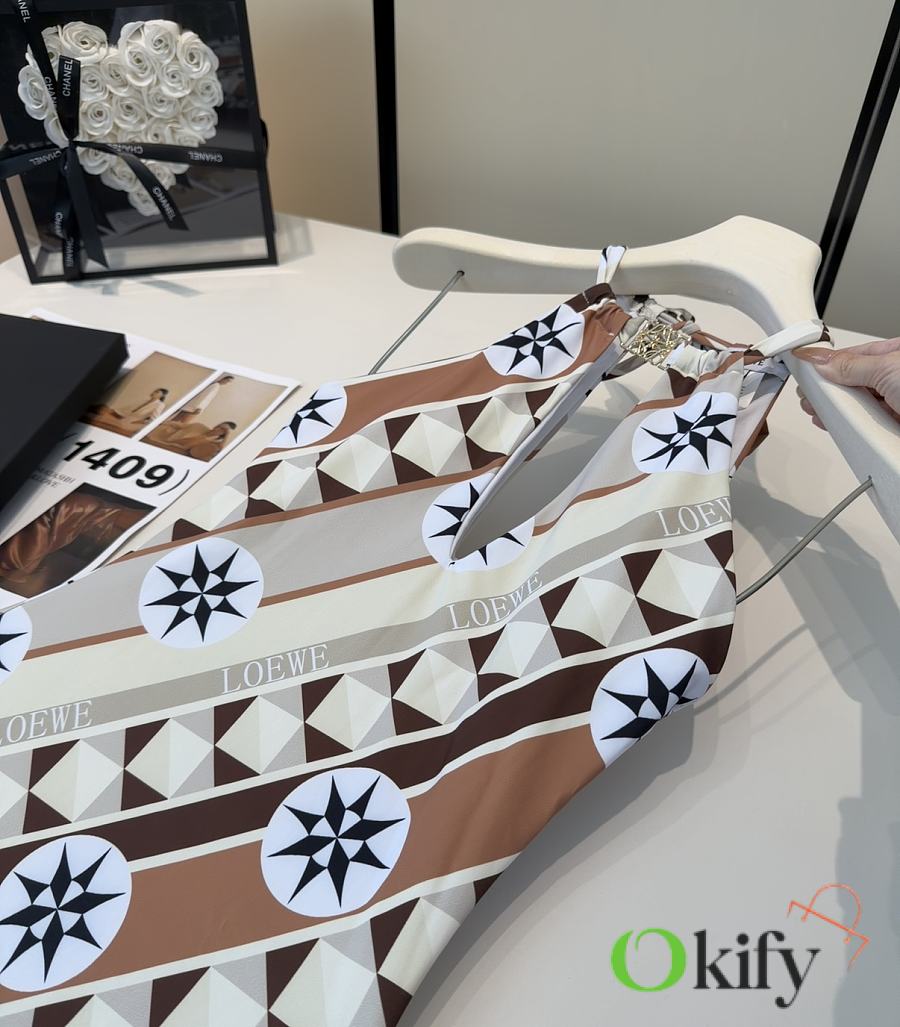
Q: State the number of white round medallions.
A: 9